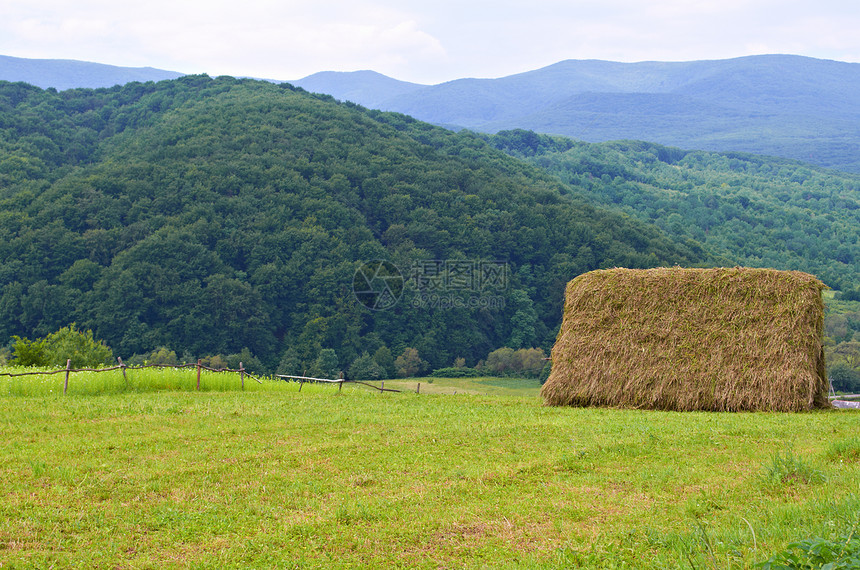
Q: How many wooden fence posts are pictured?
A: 8